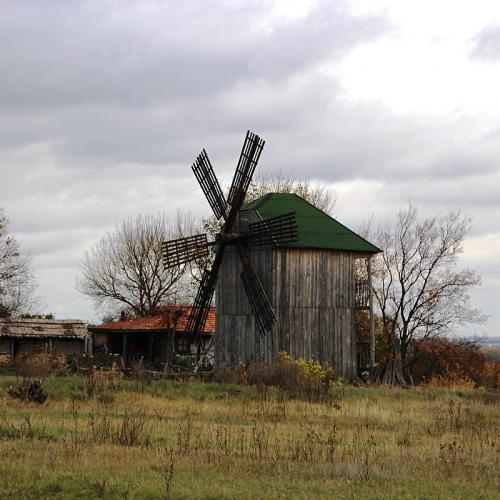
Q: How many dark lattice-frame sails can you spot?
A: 6